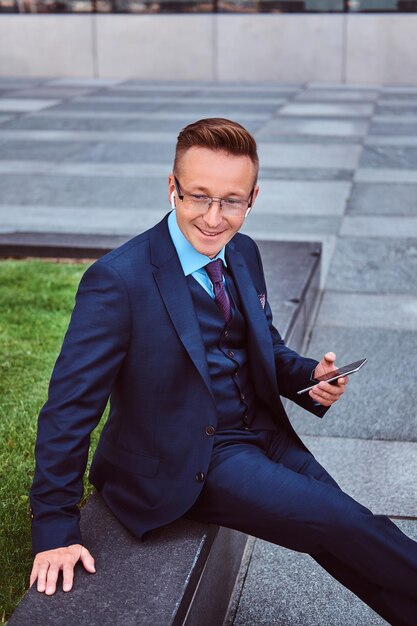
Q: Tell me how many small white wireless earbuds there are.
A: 2